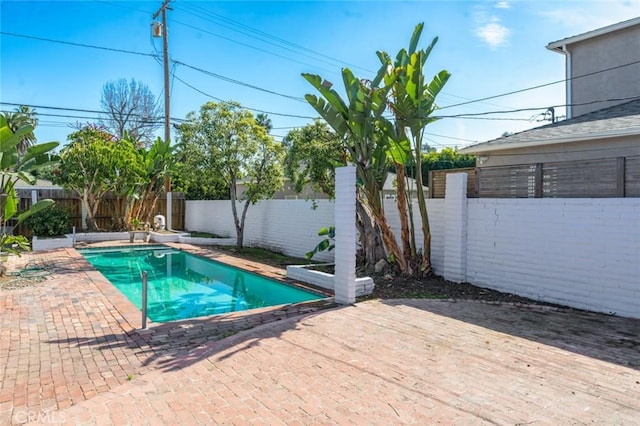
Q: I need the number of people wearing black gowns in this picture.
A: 0